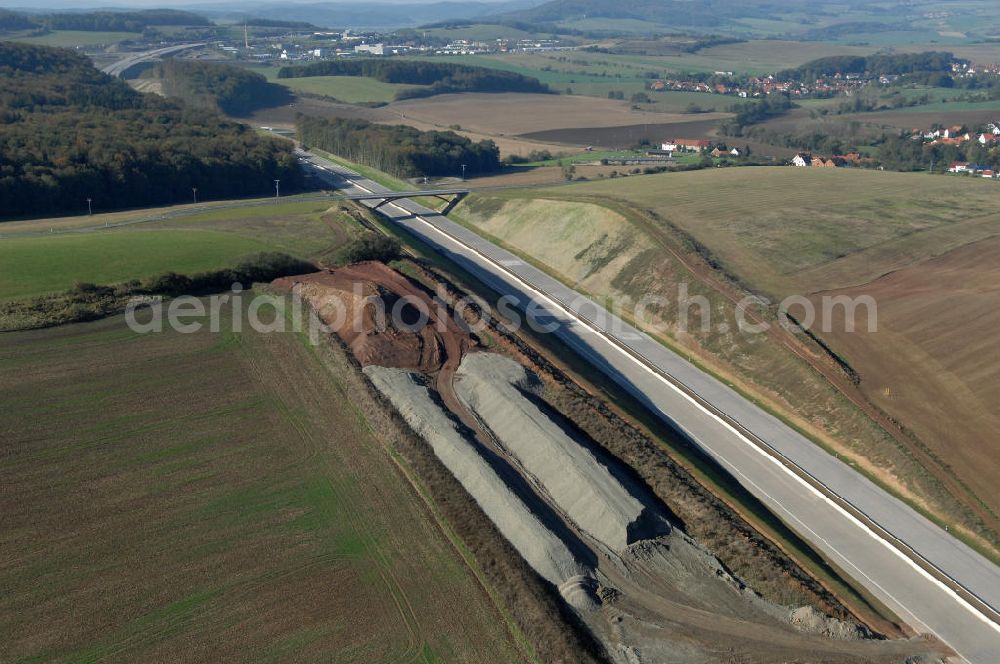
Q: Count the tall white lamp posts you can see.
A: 4